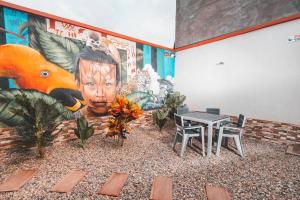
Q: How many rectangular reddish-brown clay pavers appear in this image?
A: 5